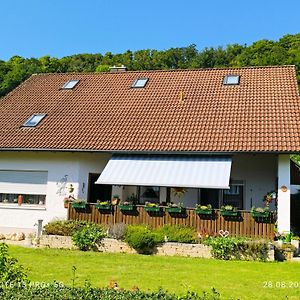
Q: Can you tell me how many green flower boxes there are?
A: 8